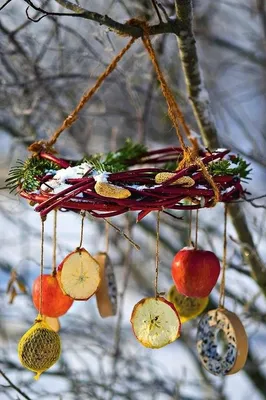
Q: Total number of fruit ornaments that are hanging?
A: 4